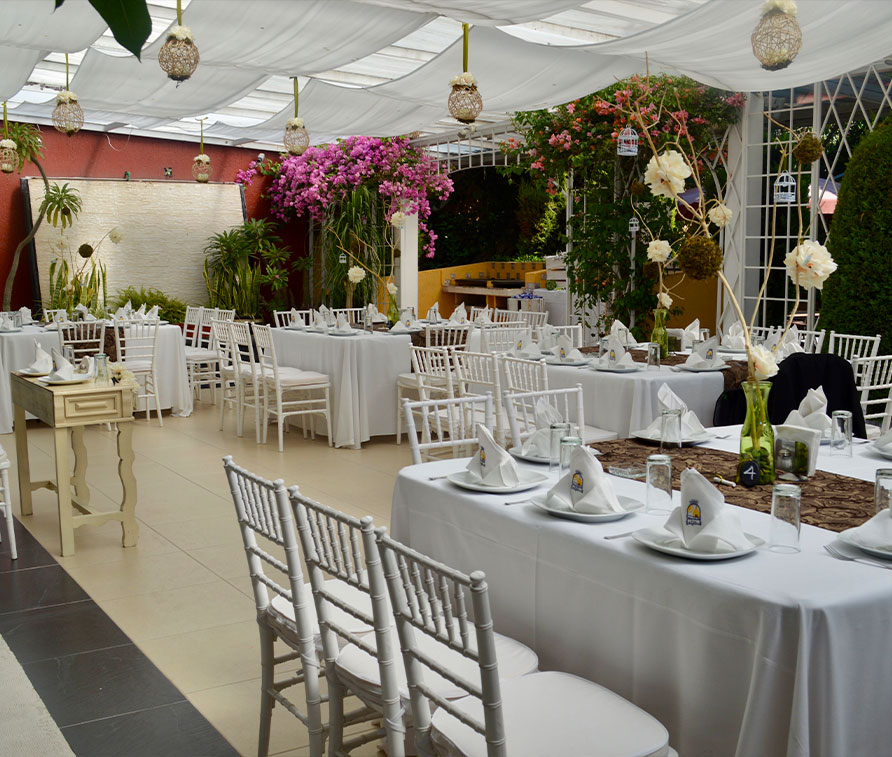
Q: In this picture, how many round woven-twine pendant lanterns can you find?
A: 7